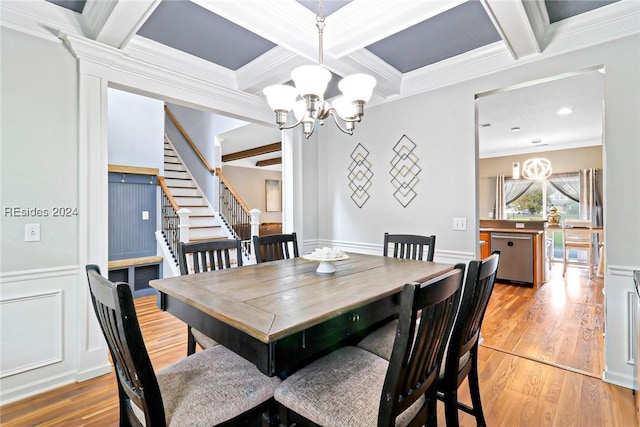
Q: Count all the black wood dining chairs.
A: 6